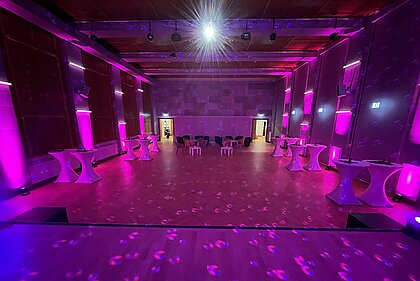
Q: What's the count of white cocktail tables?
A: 12